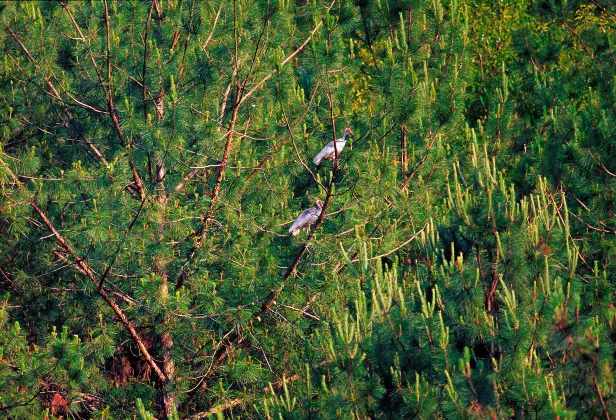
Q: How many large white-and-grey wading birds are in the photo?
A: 2